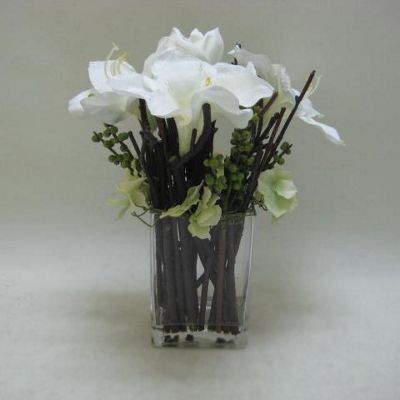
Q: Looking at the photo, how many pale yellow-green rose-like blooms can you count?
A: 3